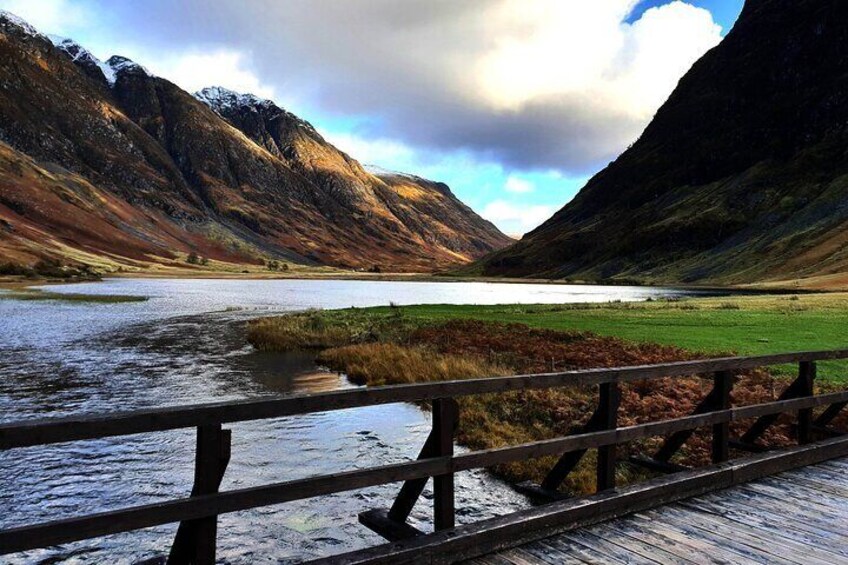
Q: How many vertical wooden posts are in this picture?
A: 5